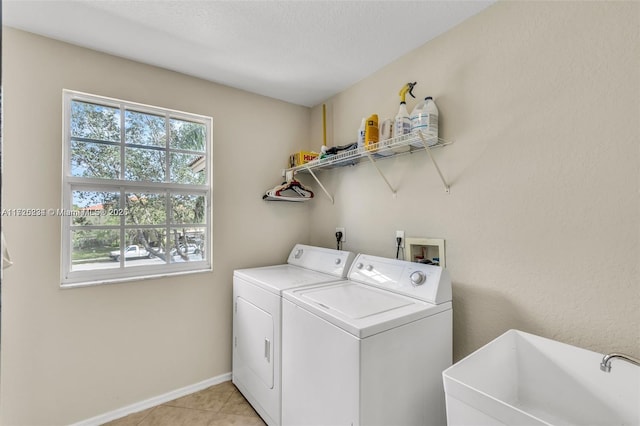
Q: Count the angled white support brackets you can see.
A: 3